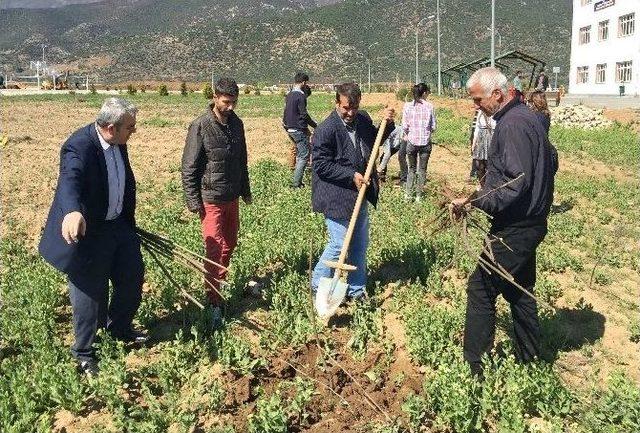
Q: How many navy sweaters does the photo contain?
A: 1